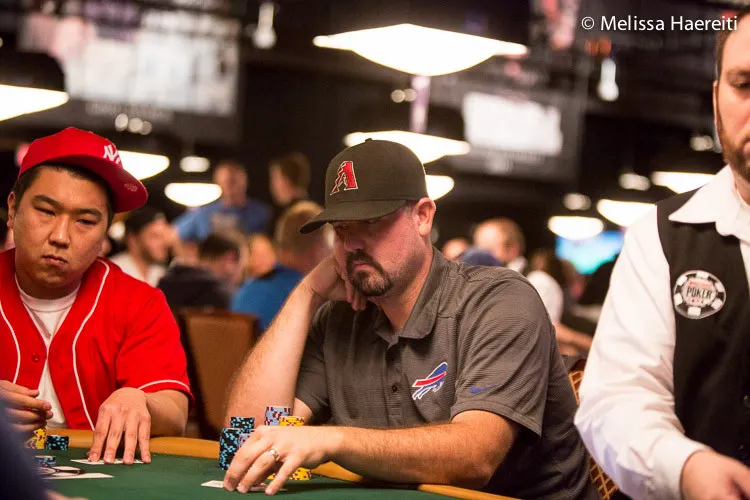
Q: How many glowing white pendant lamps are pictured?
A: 9